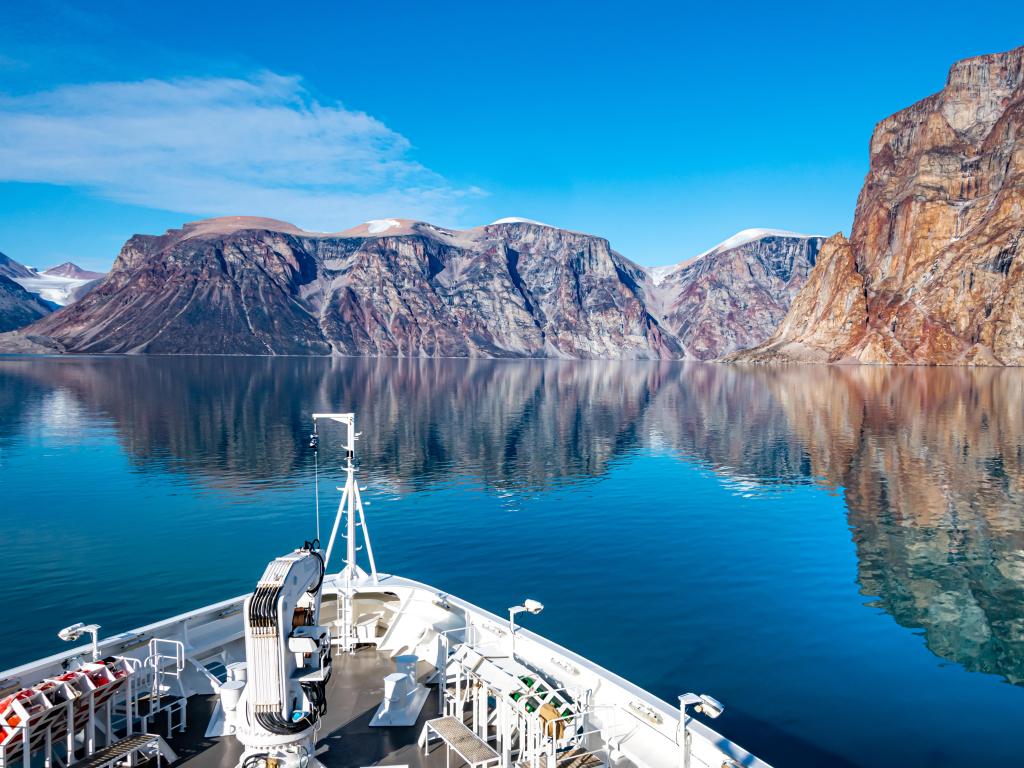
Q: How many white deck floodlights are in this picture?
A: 3